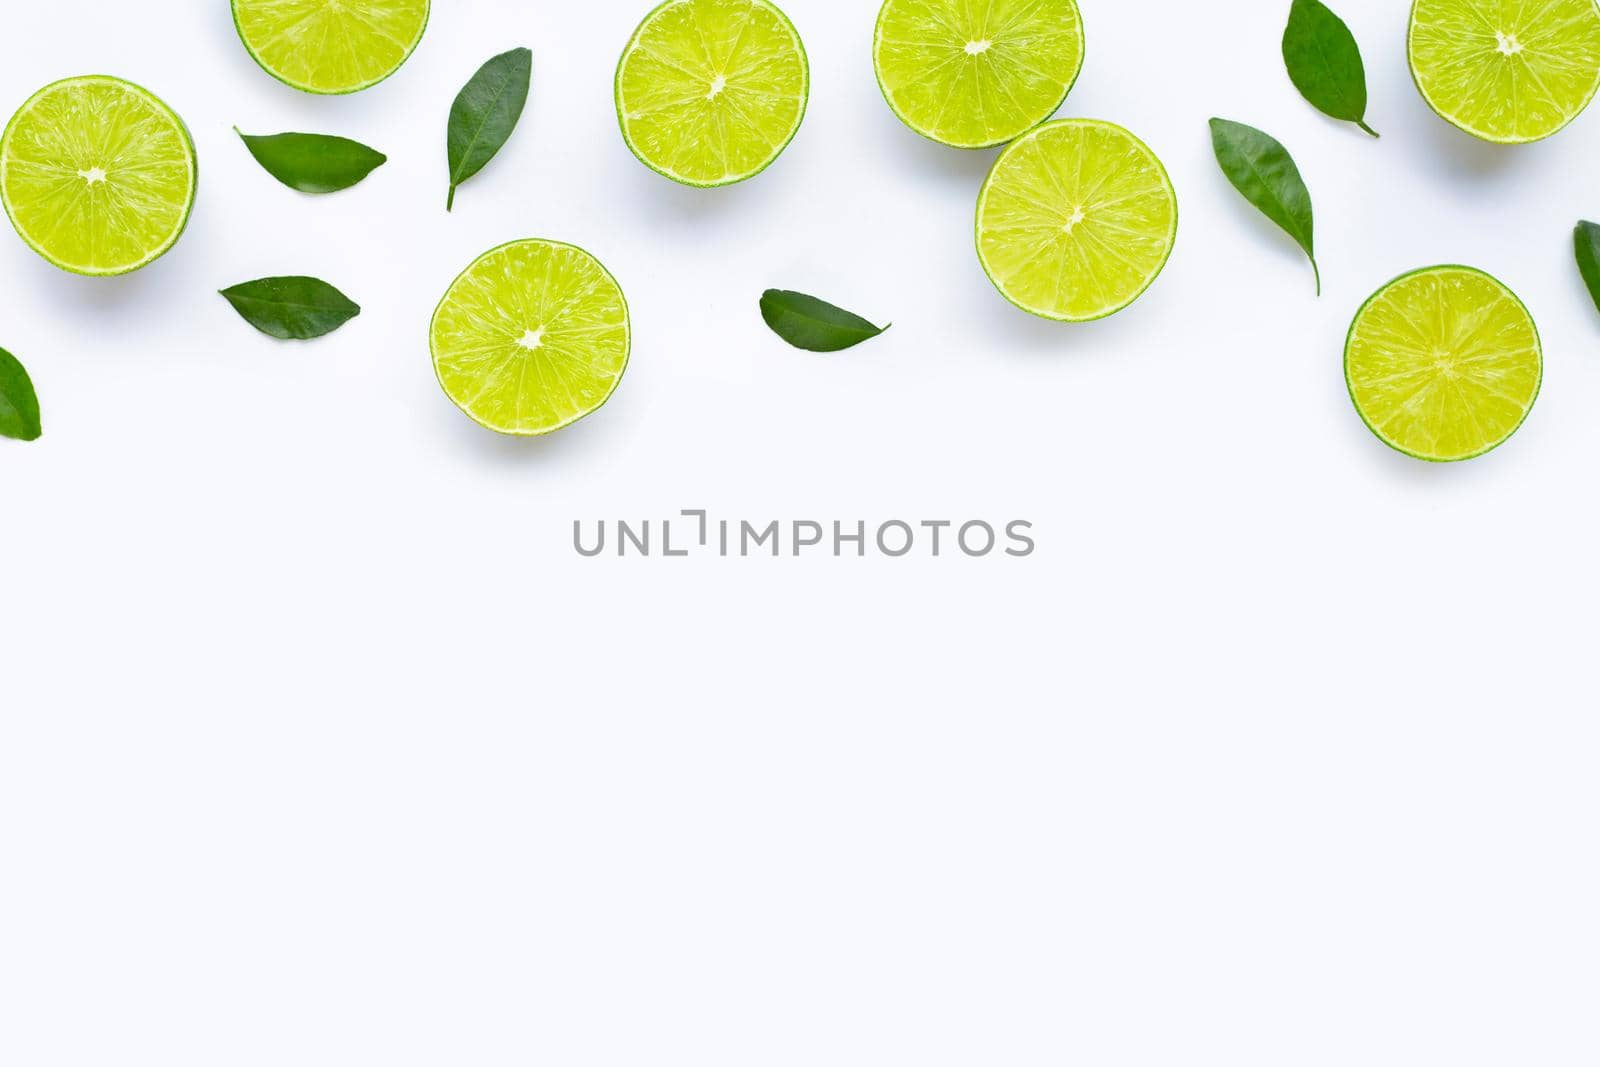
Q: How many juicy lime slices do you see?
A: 8